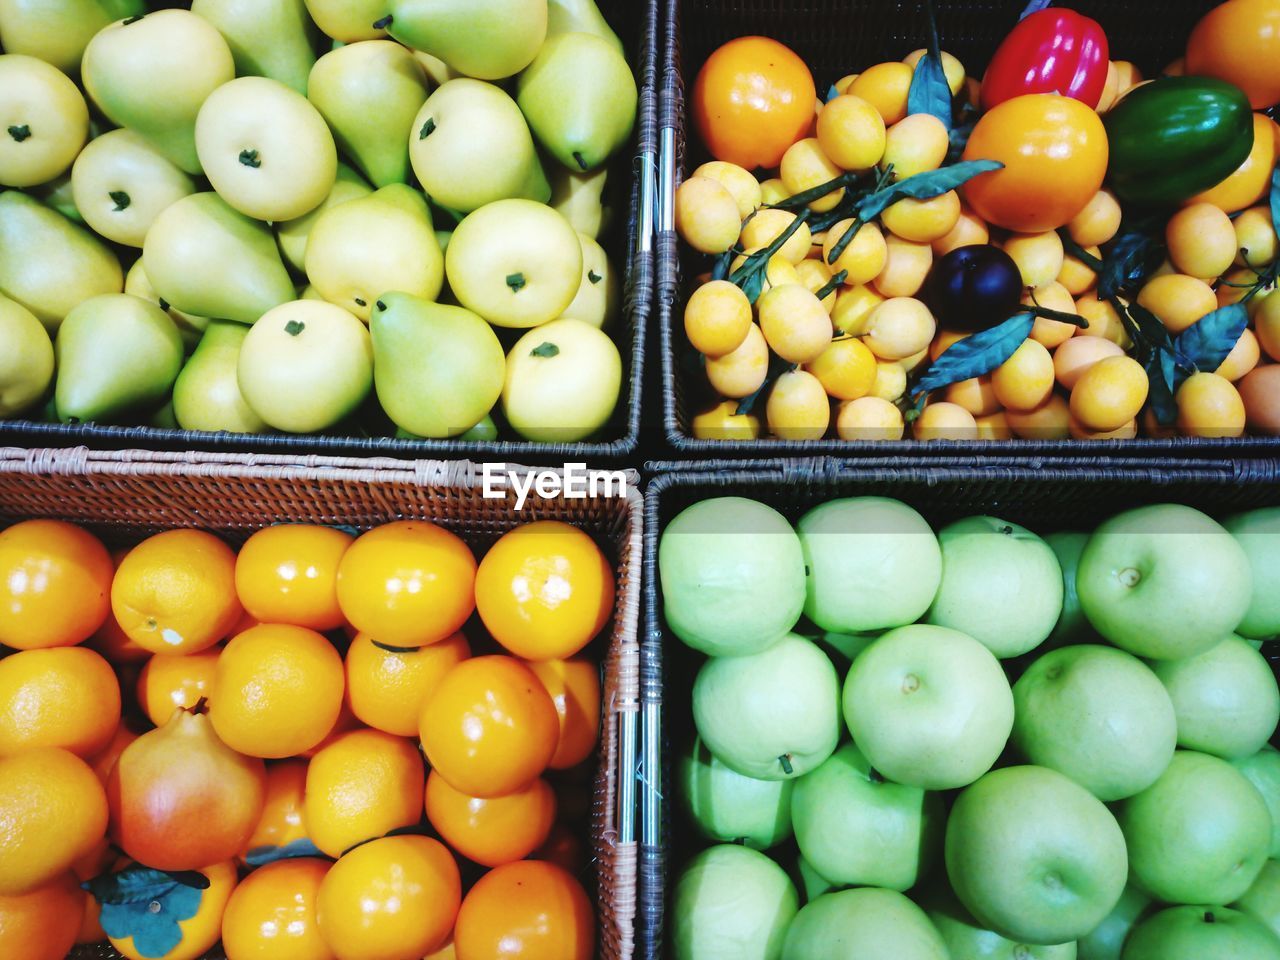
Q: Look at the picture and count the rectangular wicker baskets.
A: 4